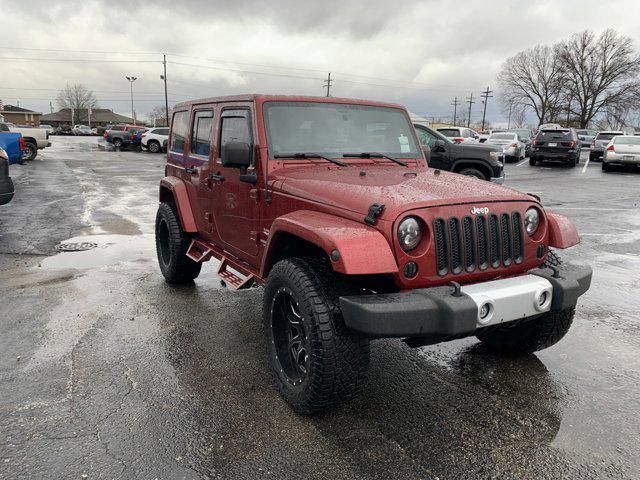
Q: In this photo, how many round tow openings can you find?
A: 2